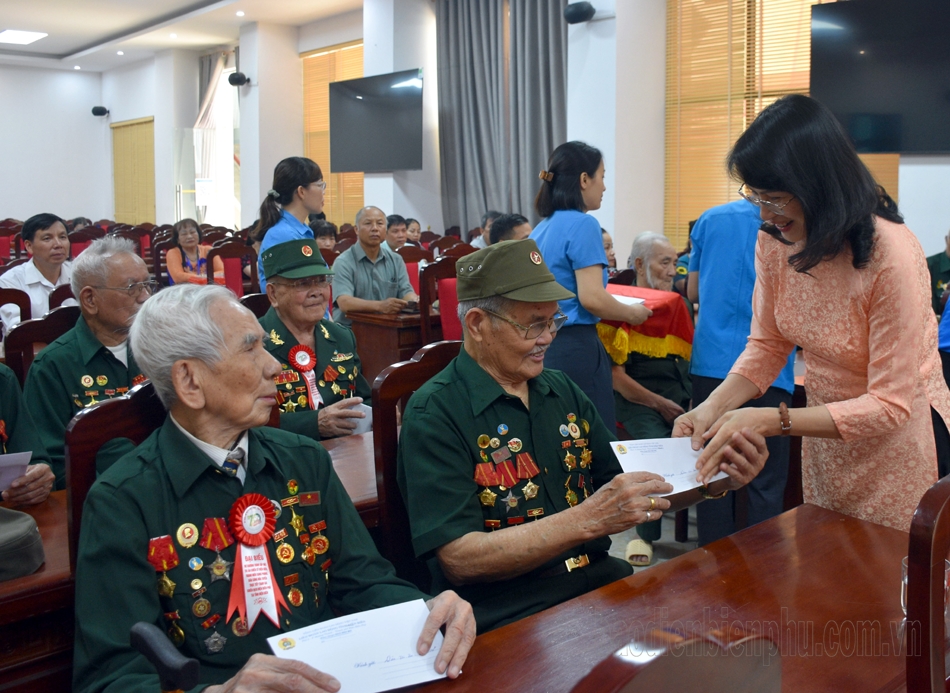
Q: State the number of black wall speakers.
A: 3